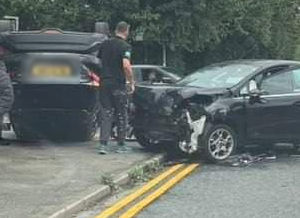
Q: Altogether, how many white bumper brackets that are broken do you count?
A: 1